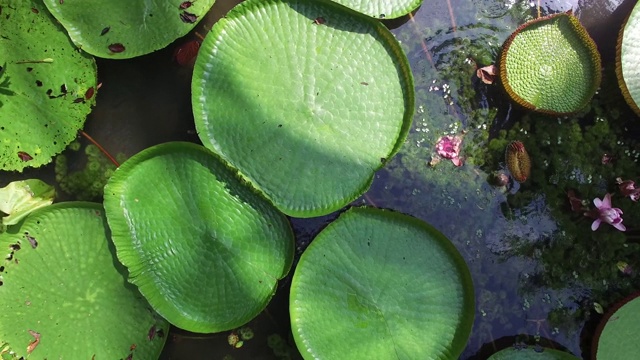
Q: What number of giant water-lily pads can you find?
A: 11